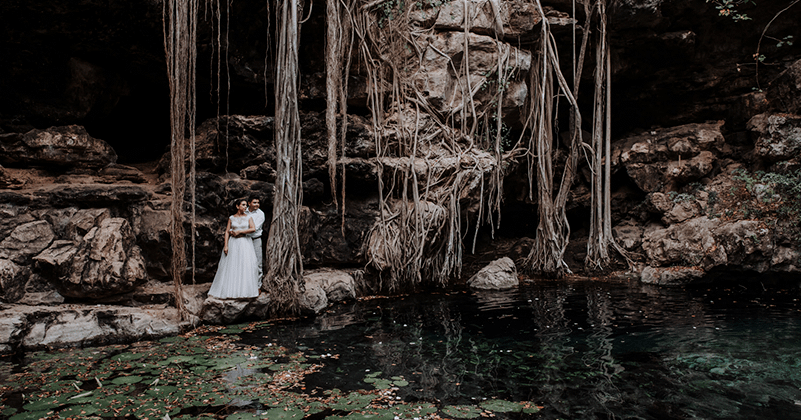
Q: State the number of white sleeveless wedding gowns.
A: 1